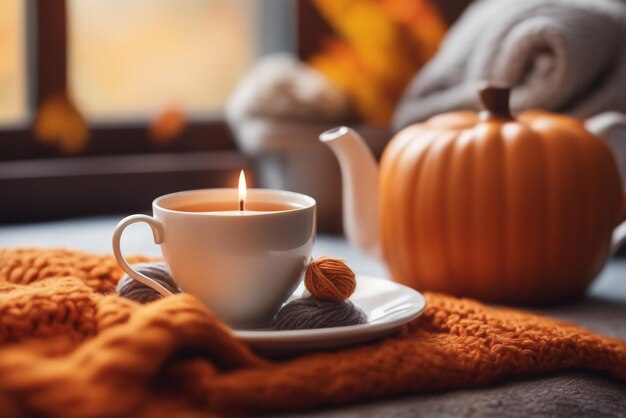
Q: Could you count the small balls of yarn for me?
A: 3